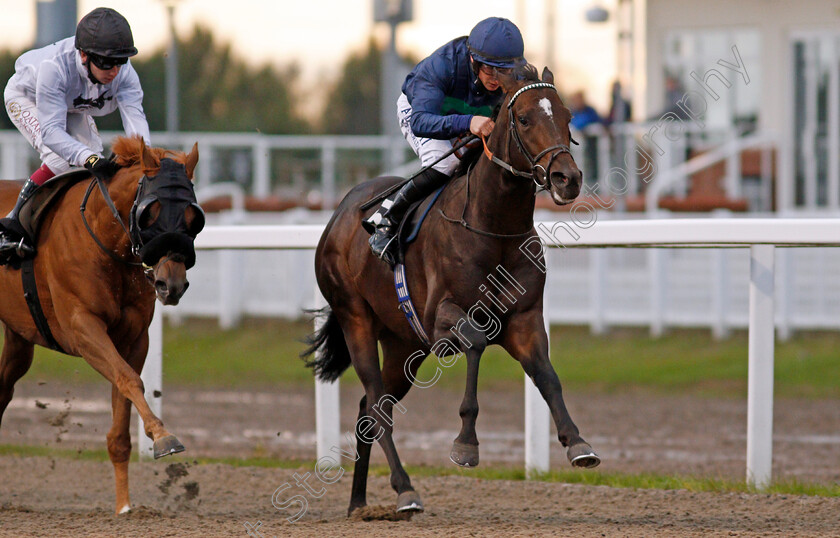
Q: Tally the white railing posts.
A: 4